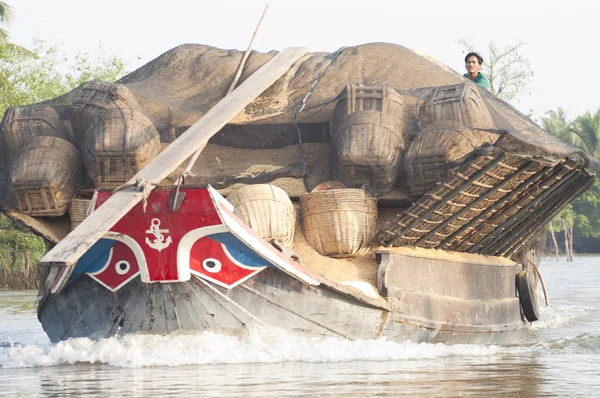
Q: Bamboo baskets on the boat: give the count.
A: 11